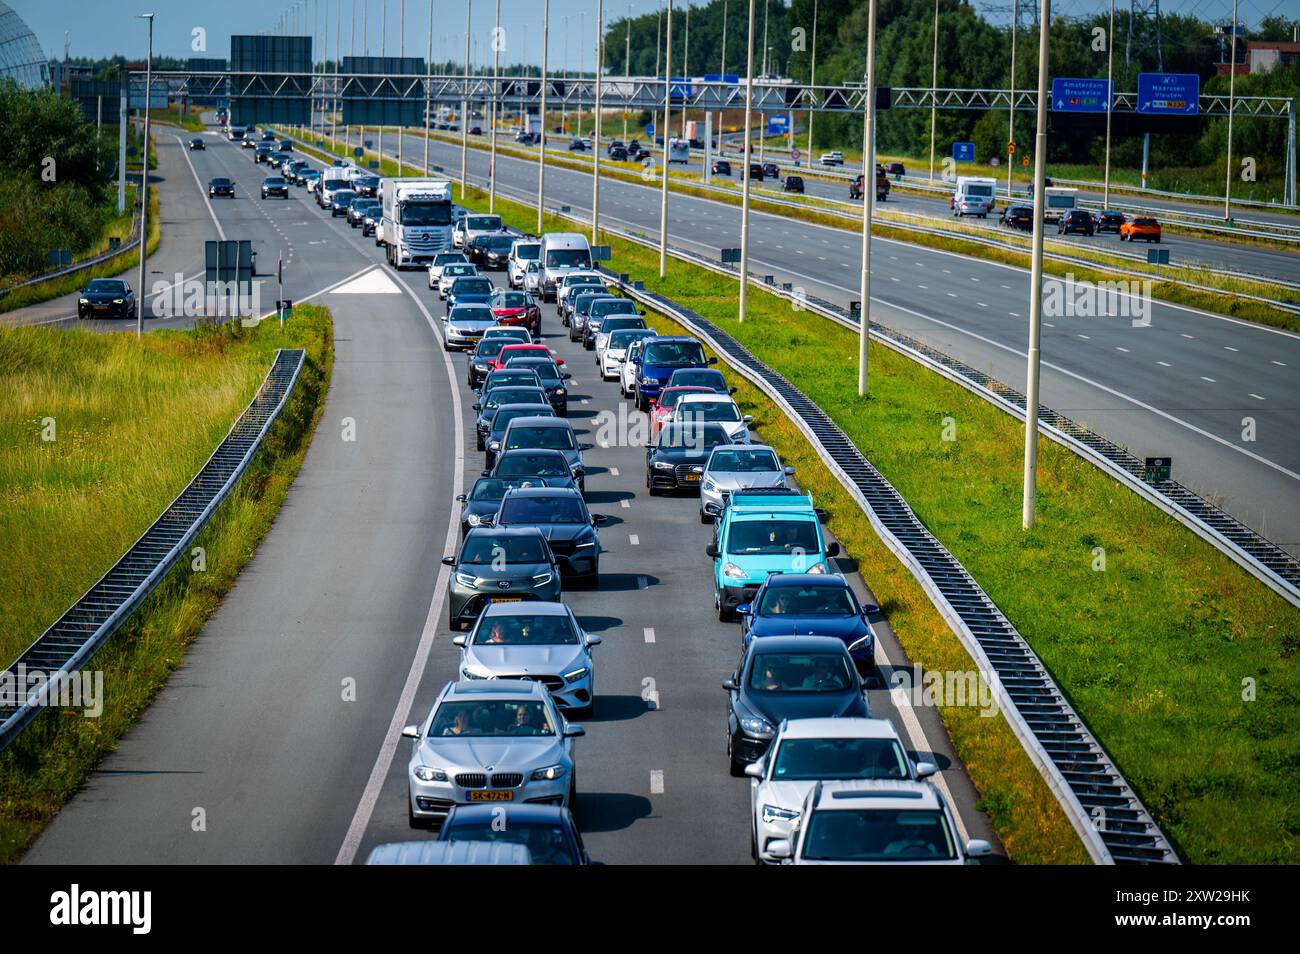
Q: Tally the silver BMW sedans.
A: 1